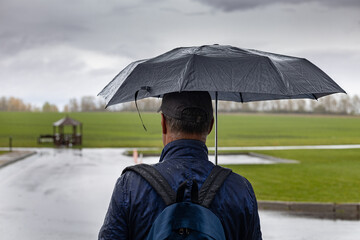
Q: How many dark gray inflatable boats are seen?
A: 0